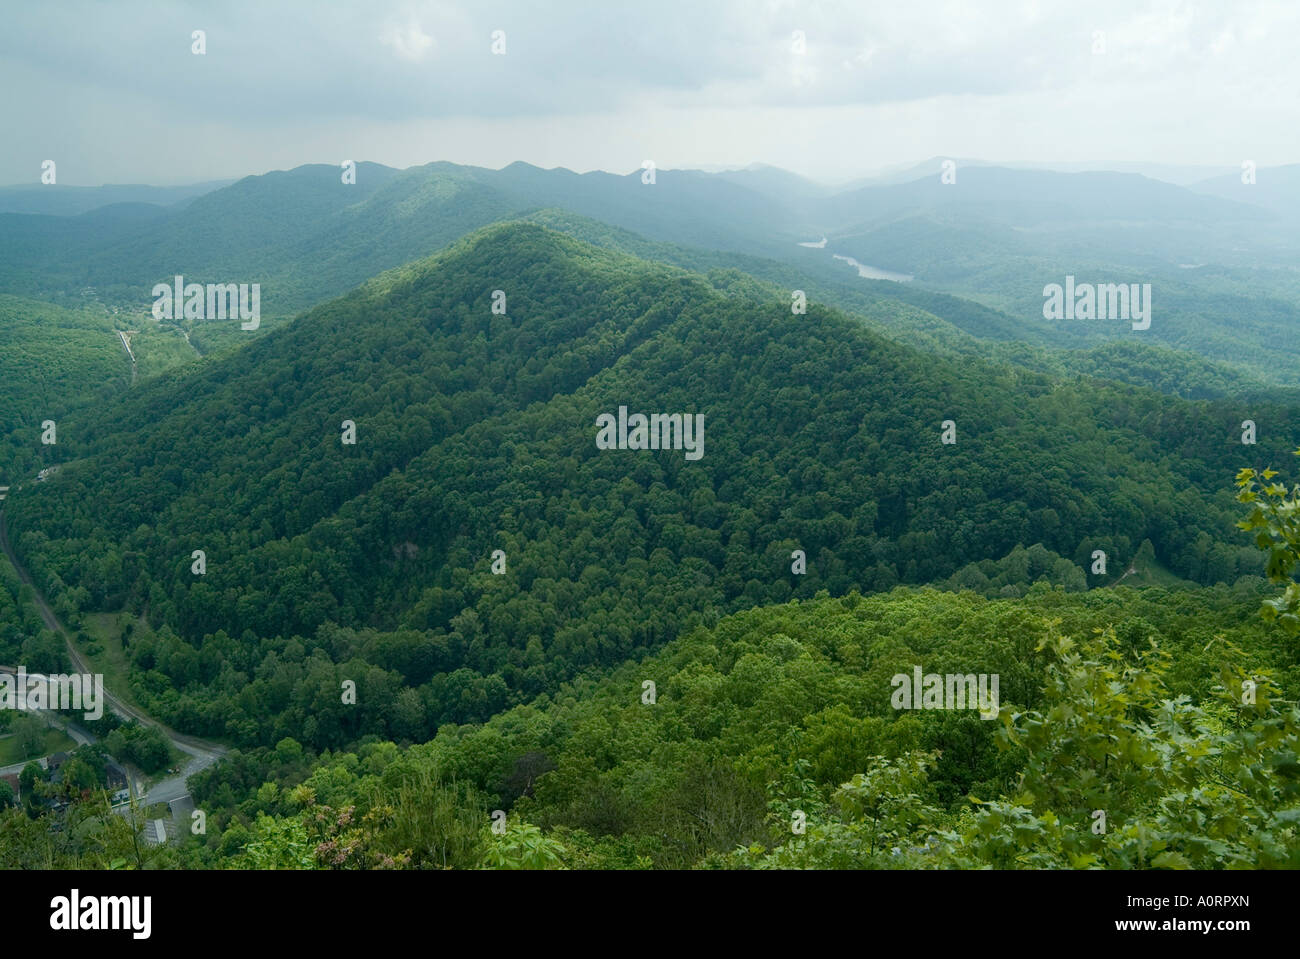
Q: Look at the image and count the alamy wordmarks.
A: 6